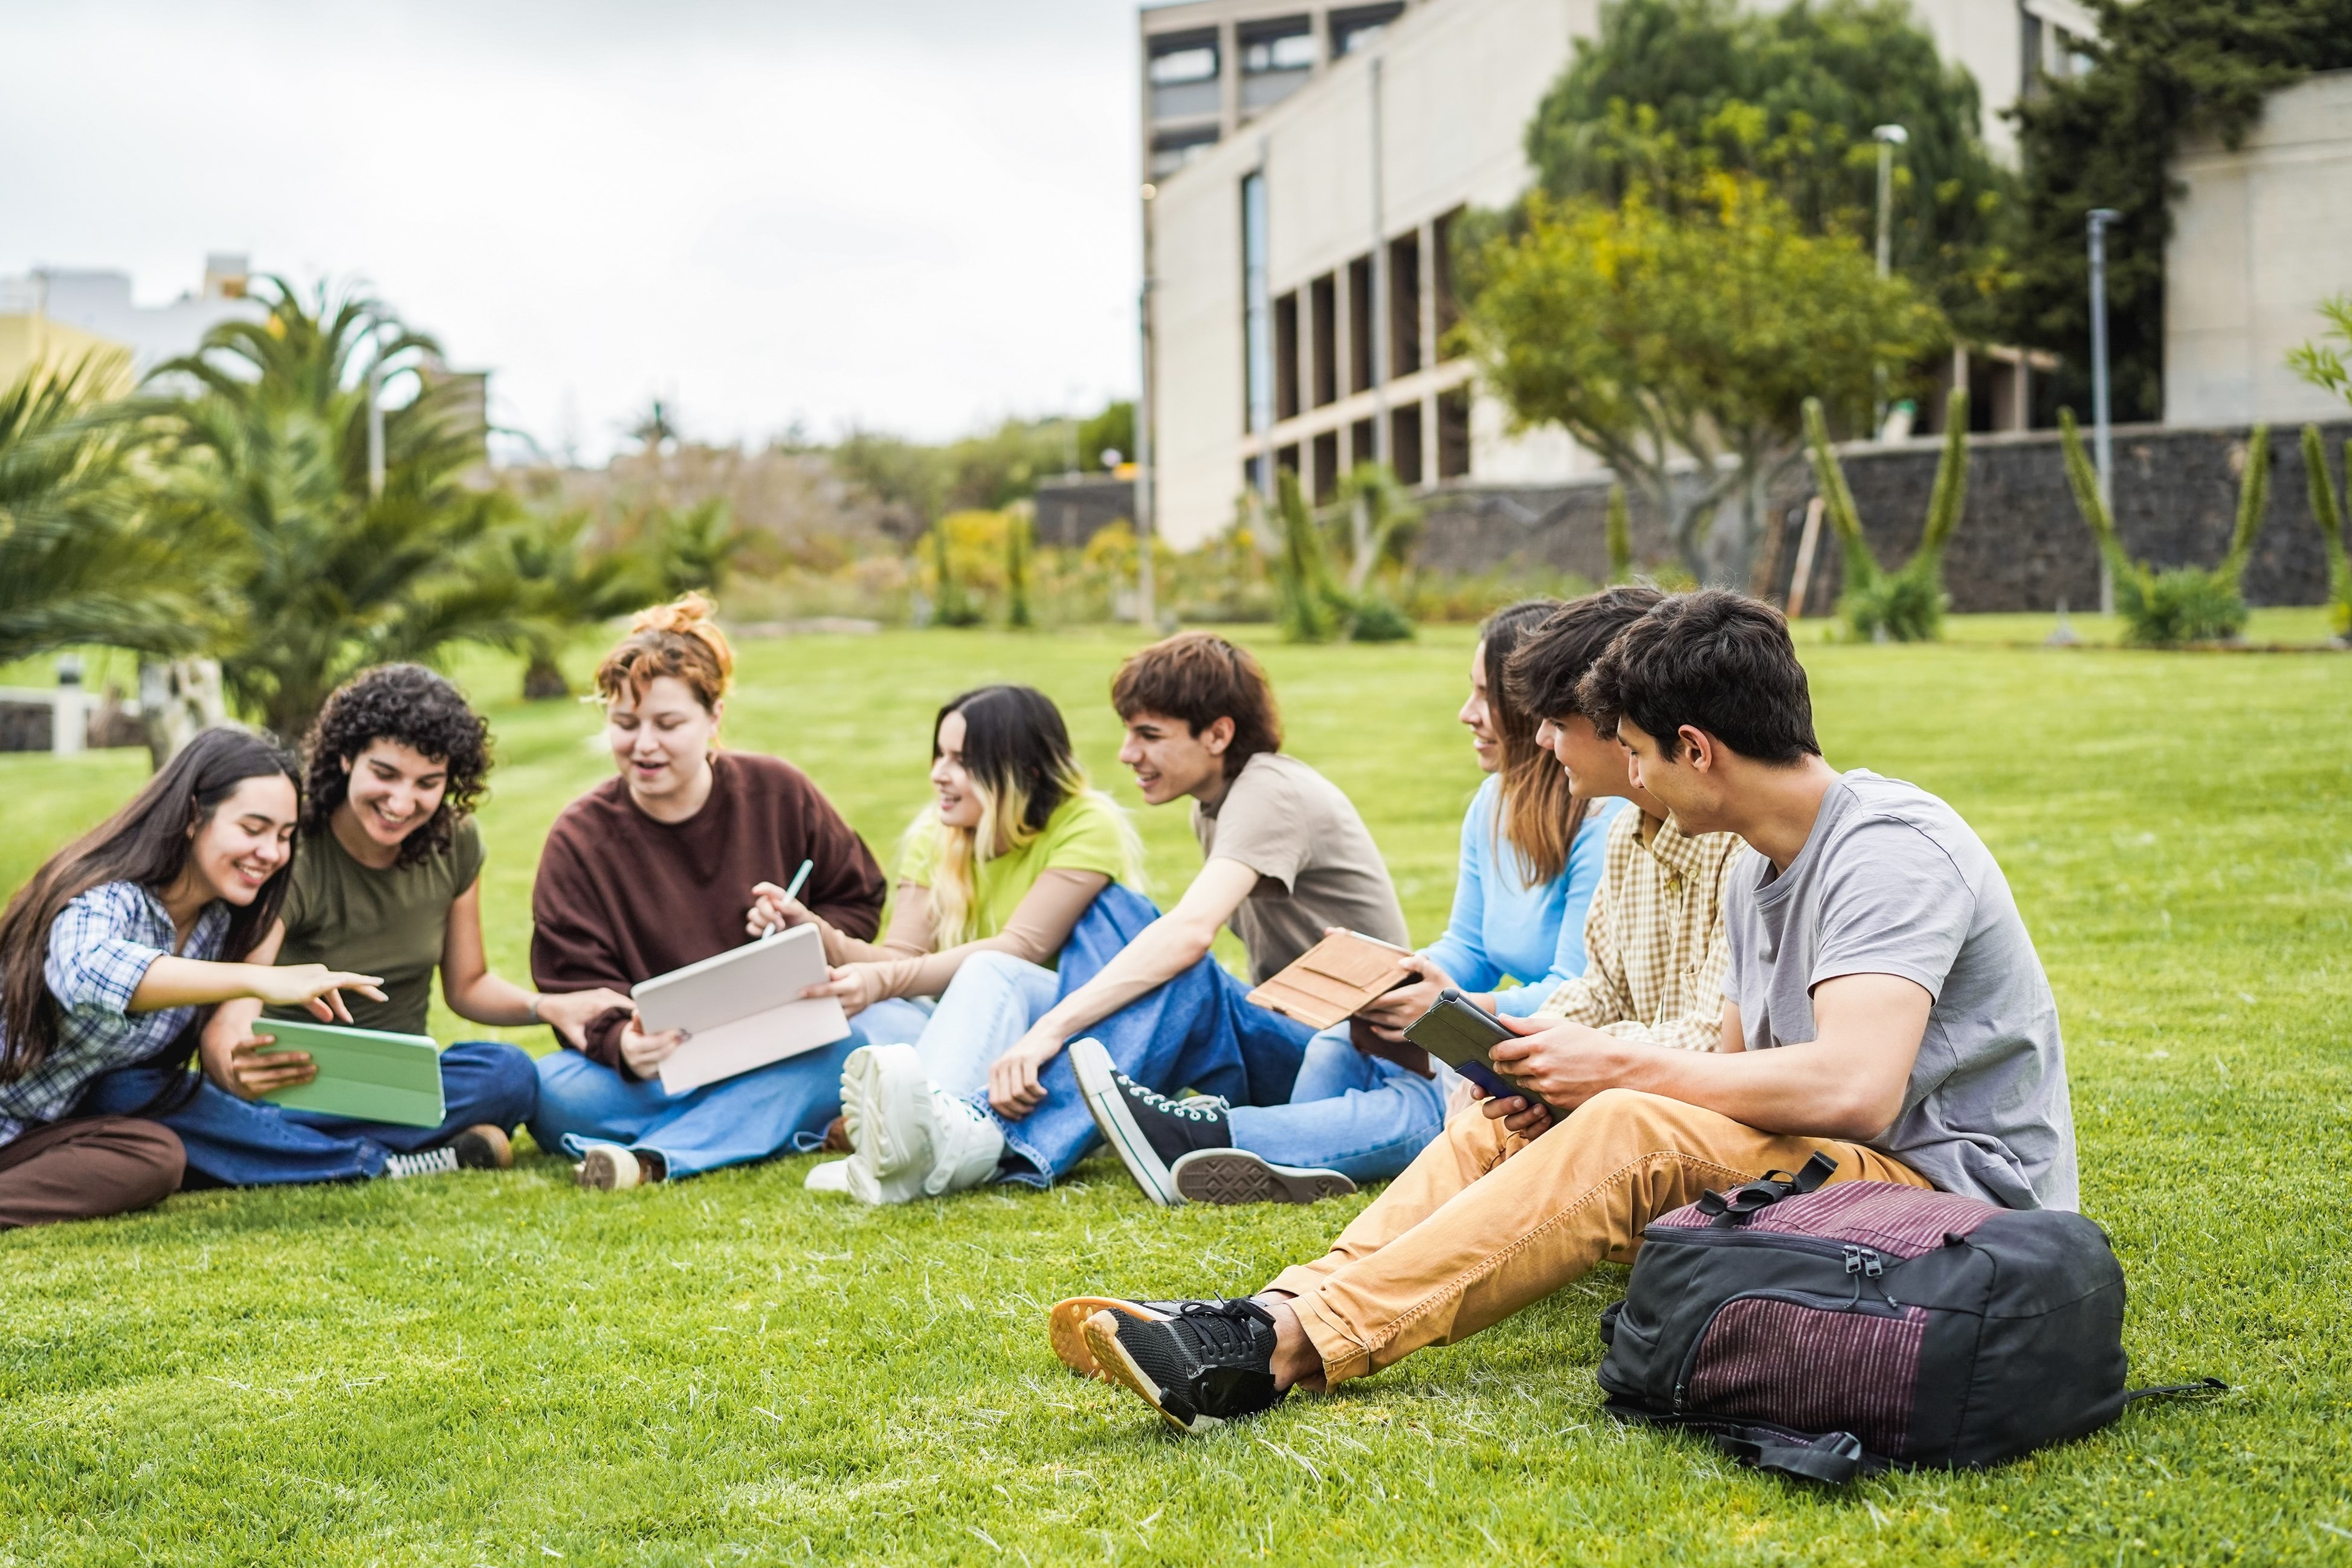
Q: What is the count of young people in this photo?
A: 8